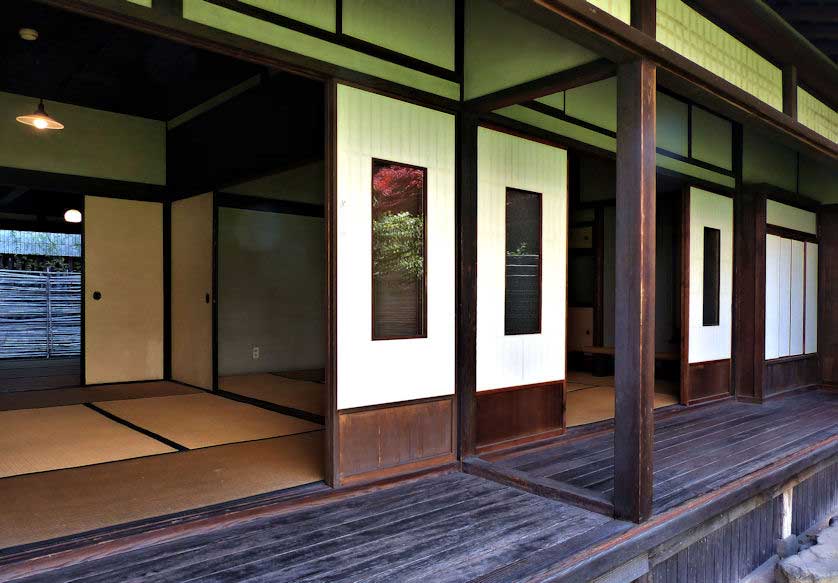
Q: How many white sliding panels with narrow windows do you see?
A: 3